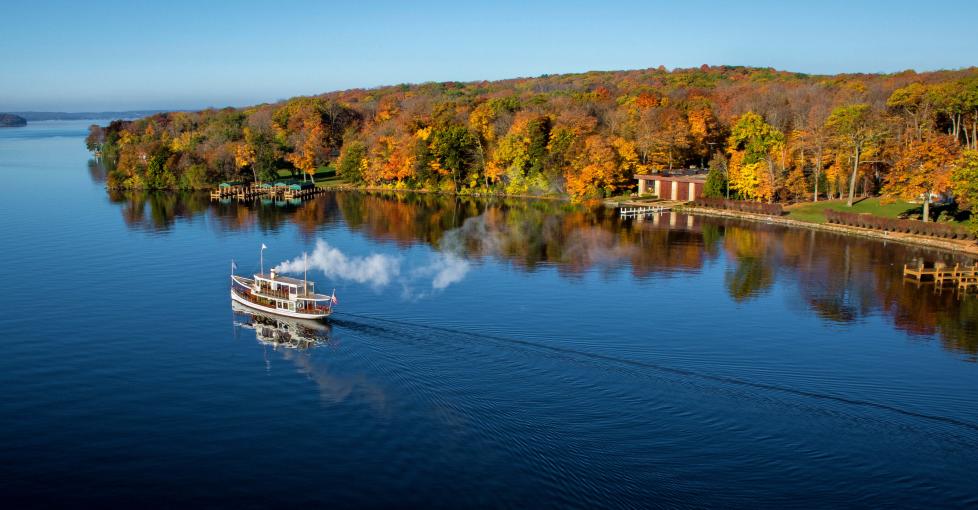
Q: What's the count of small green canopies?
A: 4